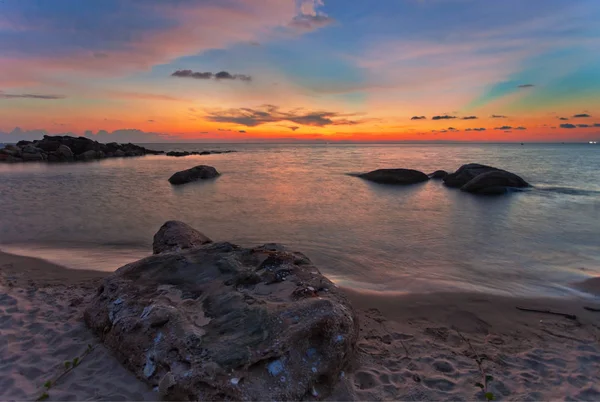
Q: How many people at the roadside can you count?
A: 0